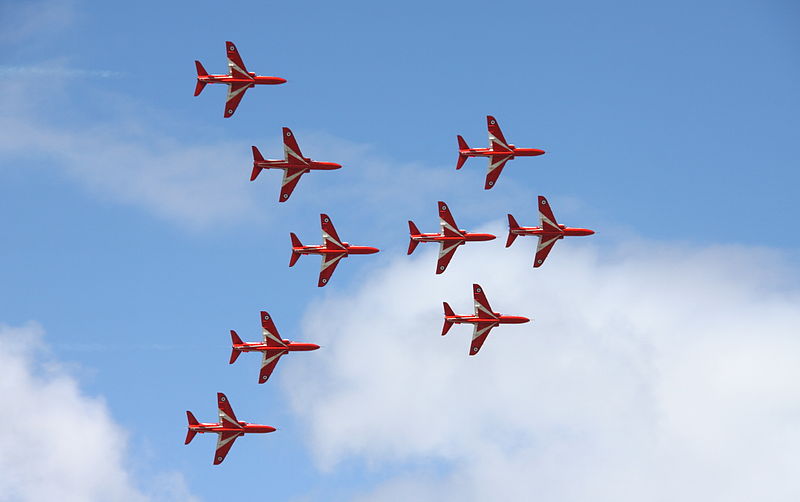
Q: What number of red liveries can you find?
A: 9